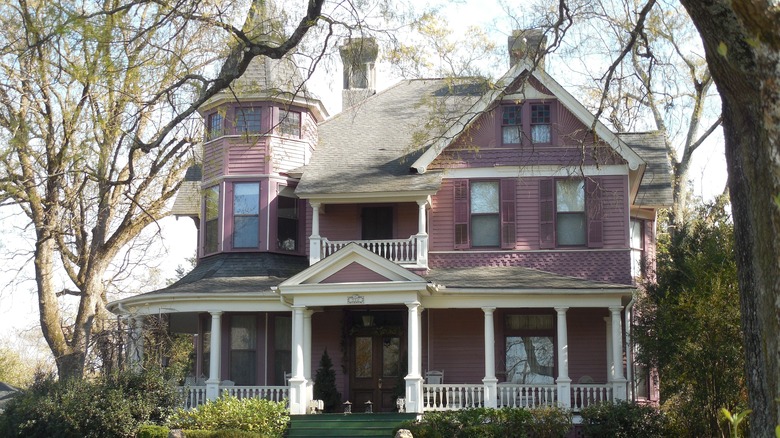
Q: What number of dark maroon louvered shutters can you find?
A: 4